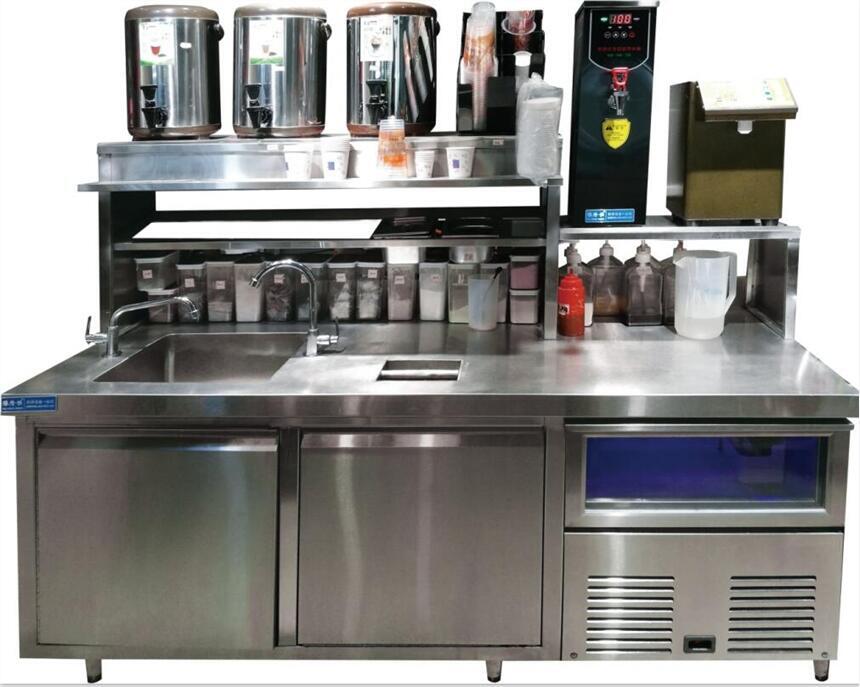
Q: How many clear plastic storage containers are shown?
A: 15